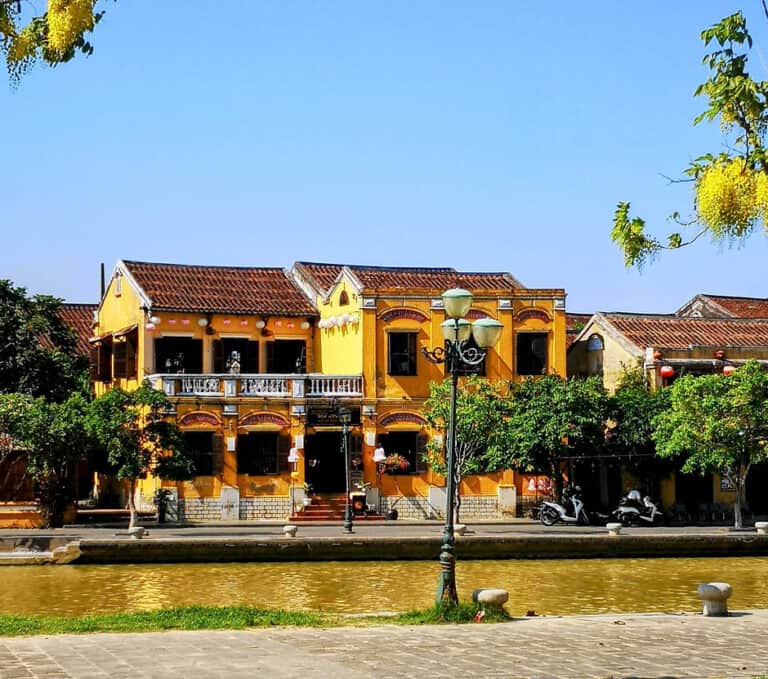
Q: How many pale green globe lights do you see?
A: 3